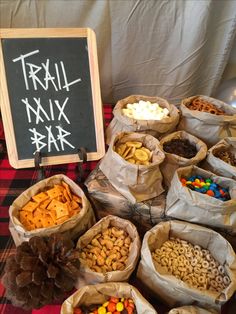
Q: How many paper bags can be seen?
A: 11